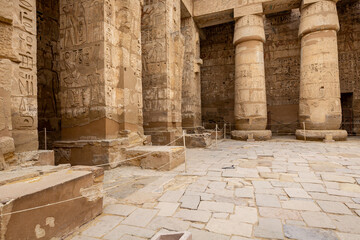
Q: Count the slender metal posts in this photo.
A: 5